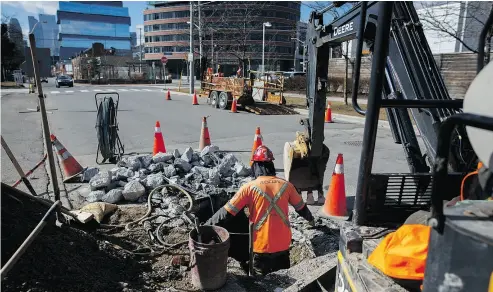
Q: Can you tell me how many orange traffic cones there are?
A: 9